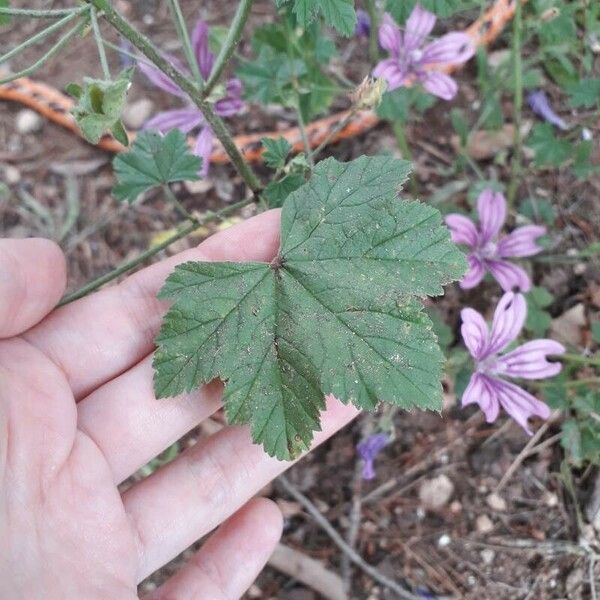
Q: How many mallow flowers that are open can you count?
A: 4